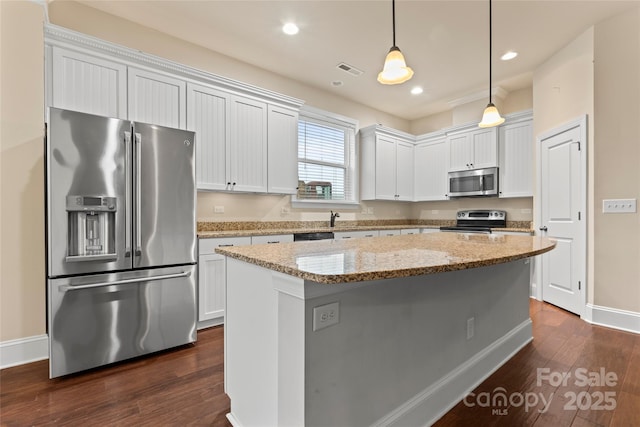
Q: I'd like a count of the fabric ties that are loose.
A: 0